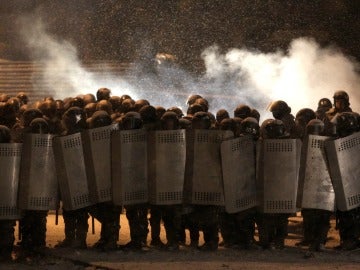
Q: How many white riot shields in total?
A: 11